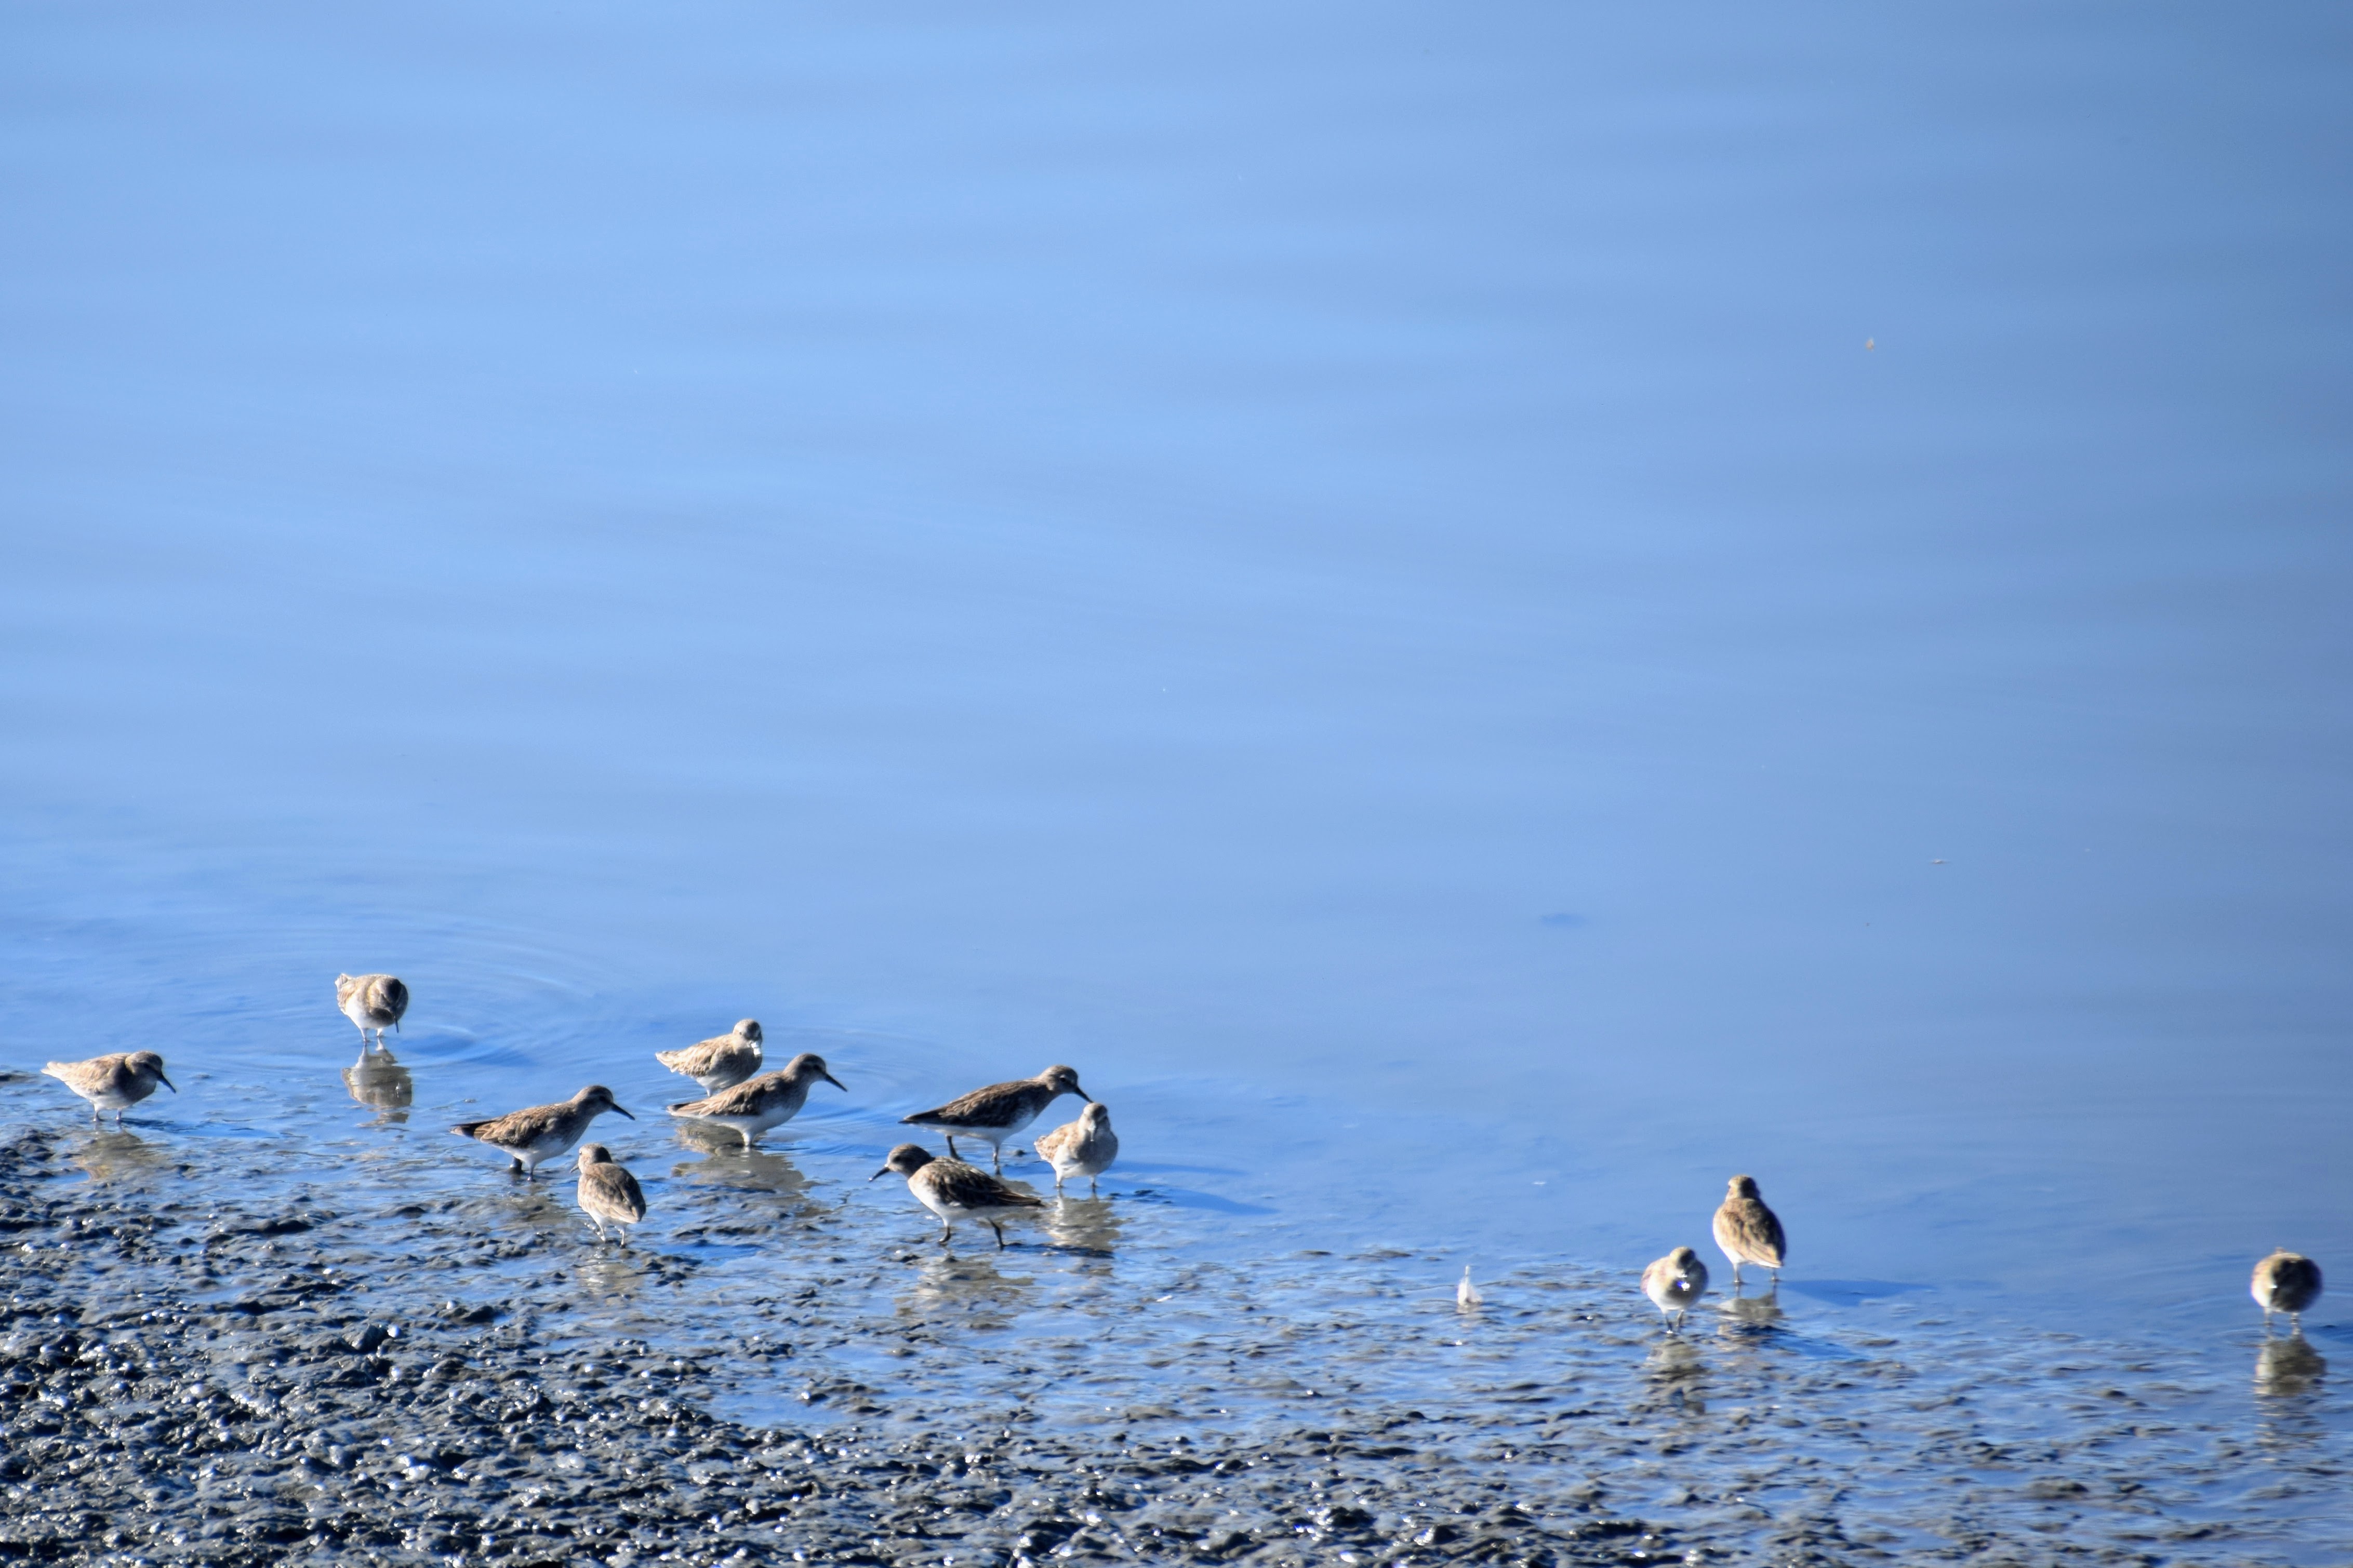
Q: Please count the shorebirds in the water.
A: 12